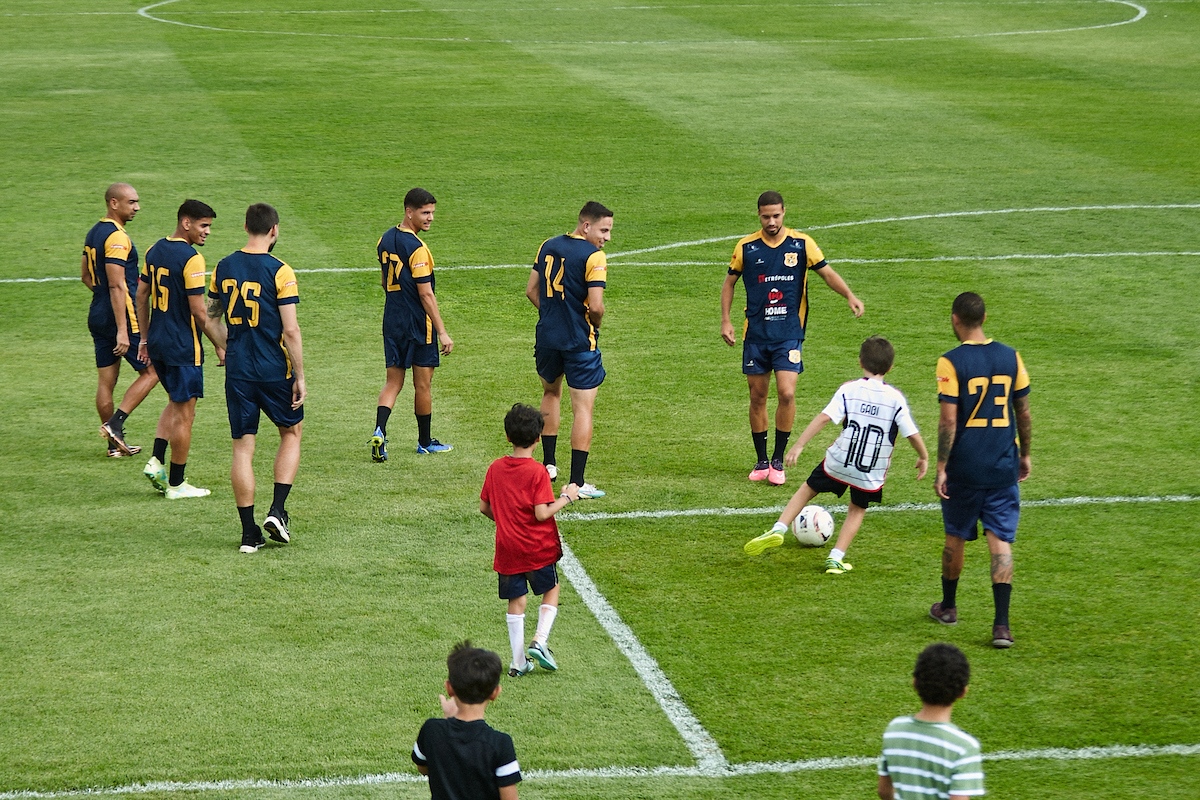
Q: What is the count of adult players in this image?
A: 7